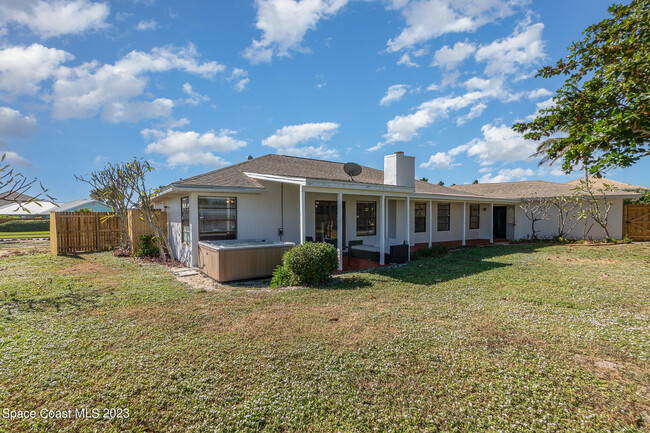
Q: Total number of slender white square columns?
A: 7